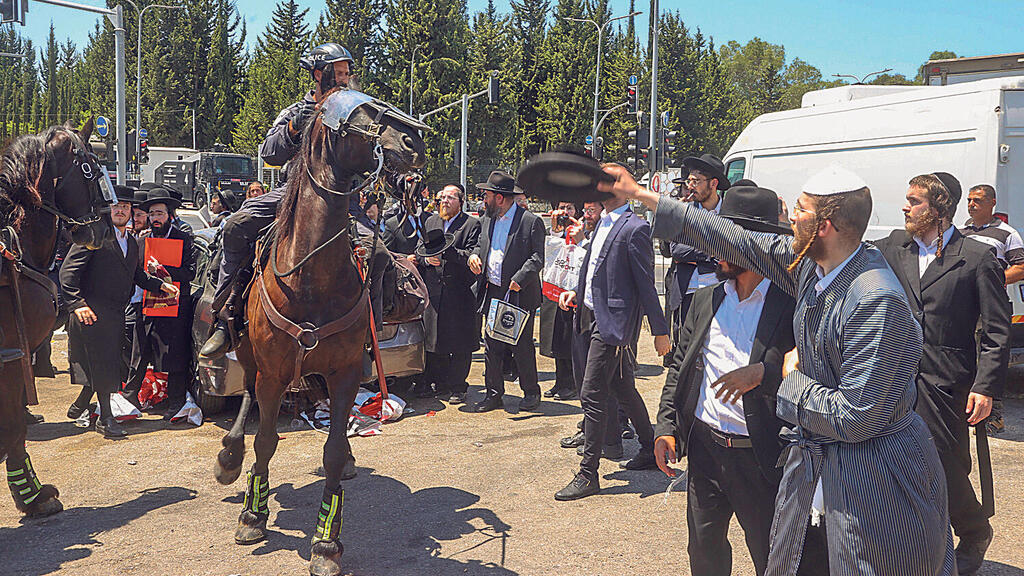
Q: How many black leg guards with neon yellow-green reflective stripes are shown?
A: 3